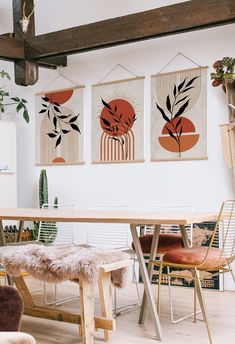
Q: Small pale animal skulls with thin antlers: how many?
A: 1